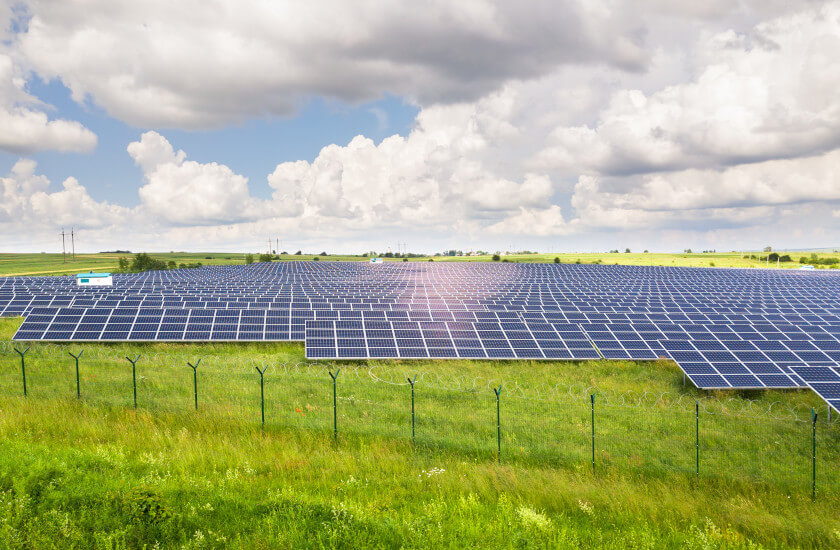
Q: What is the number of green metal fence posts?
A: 11